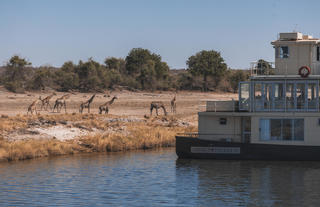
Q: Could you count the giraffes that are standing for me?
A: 7